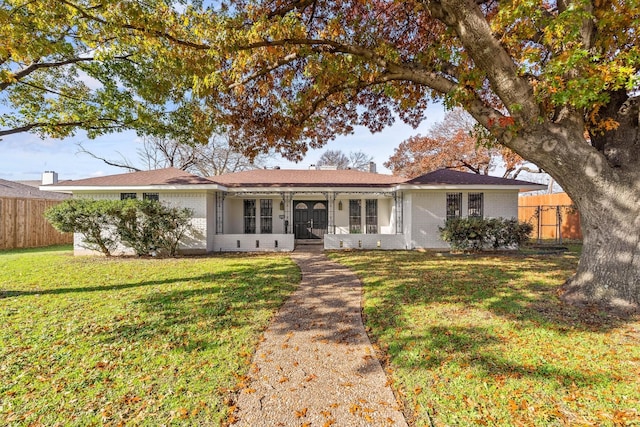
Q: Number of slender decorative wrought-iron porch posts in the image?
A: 4